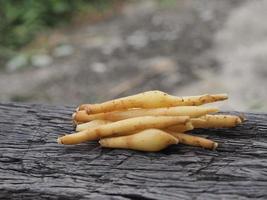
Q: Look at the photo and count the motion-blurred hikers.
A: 0